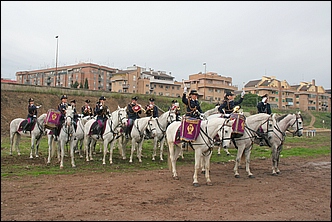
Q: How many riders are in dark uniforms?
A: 11